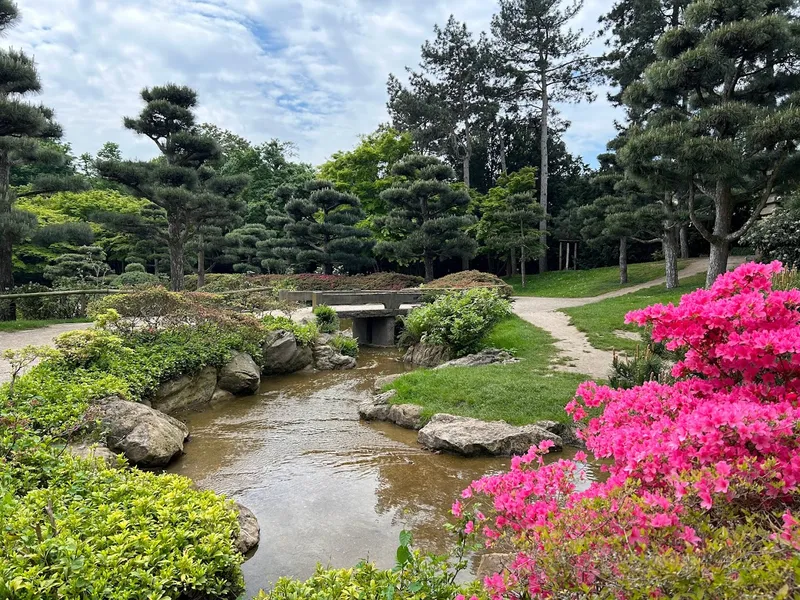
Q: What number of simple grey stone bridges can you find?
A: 1